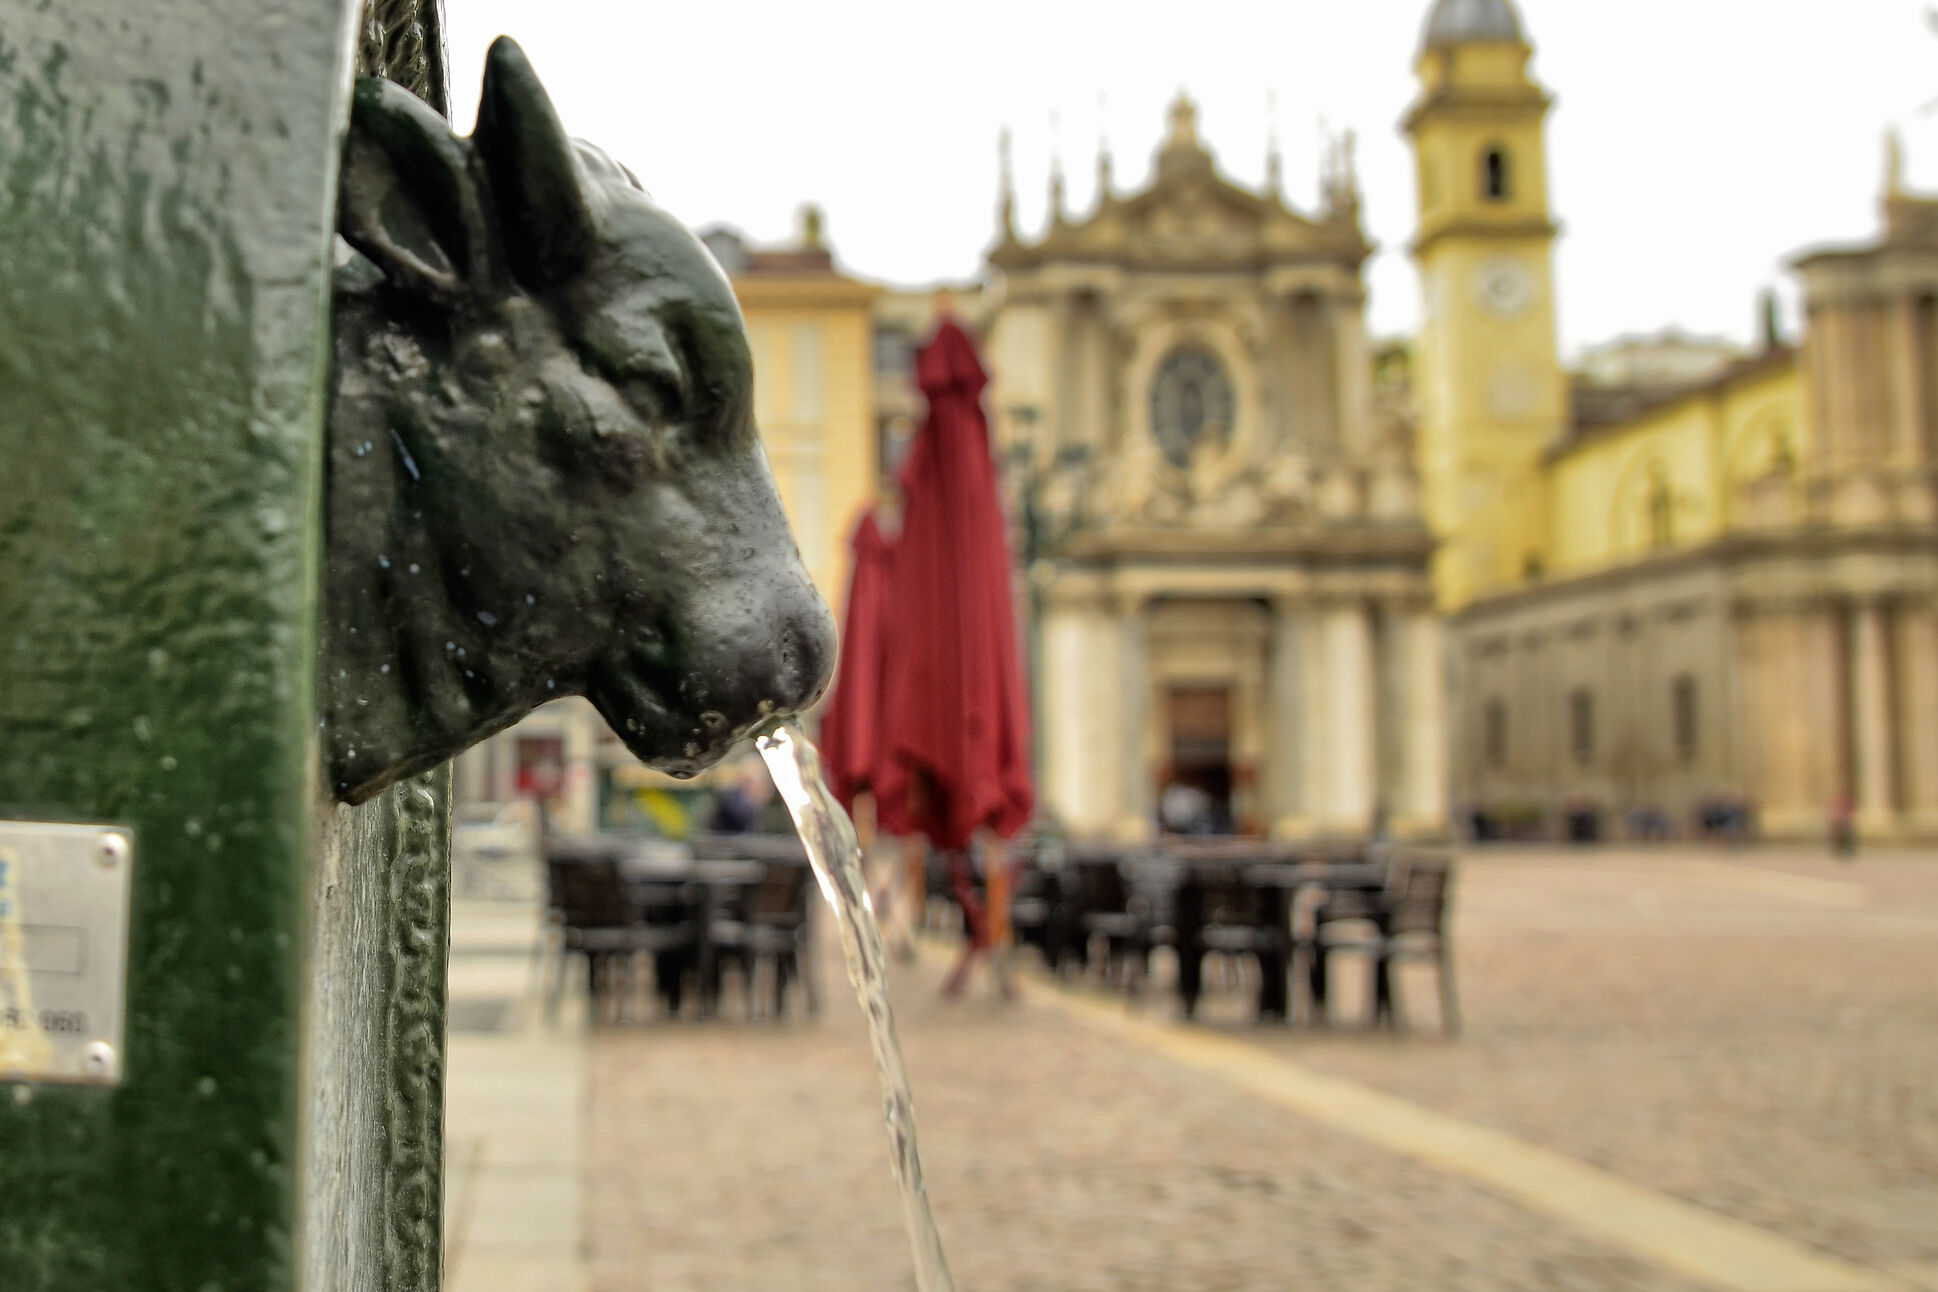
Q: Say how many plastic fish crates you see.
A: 0